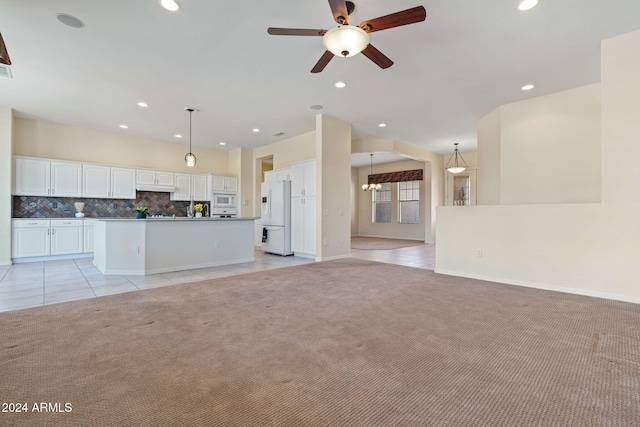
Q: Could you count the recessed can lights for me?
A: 10